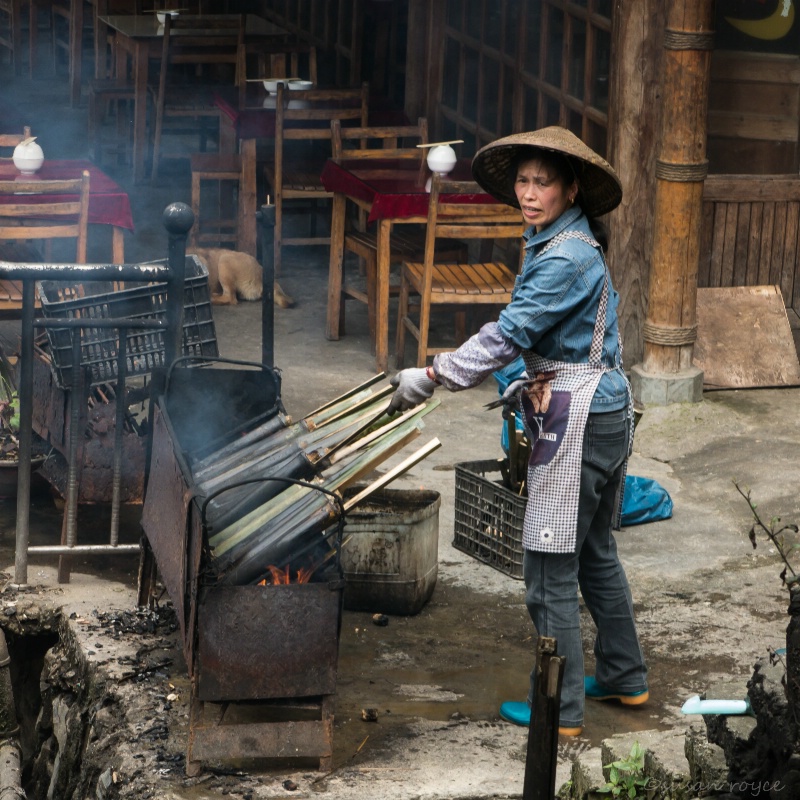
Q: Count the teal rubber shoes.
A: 2